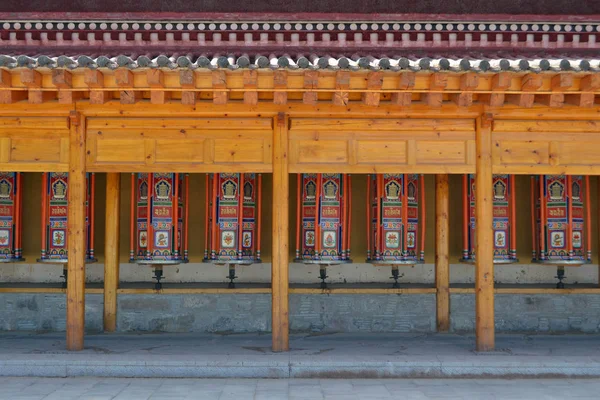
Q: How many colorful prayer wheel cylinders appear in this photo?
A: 8